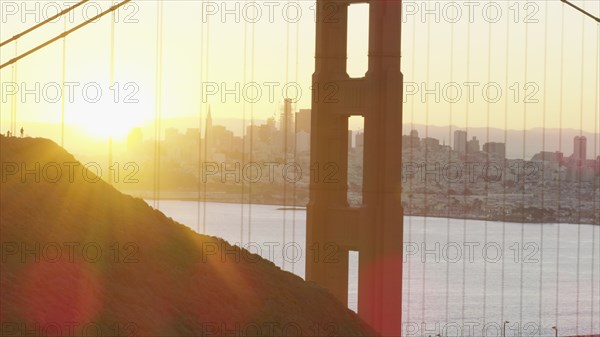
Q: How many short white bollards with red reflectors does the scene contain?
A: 0